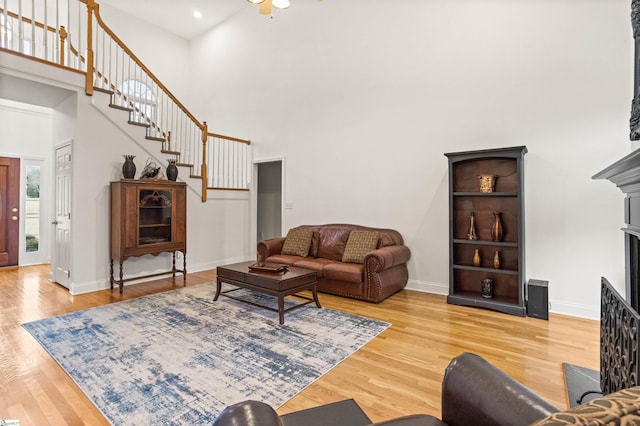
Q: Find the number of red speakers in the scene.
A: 0